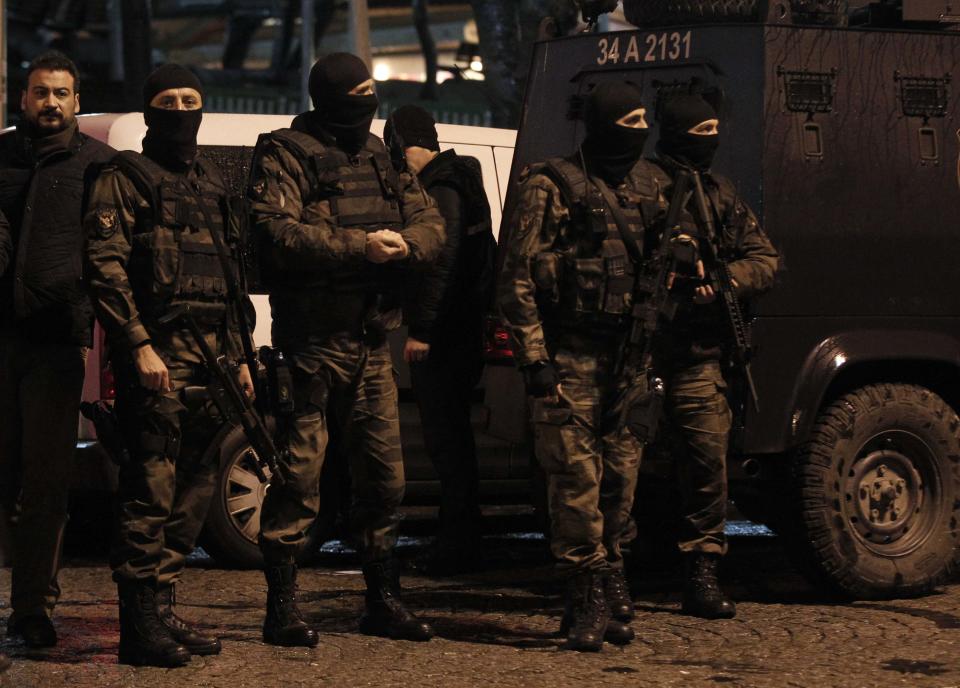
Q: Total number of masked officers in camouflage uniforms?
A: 4